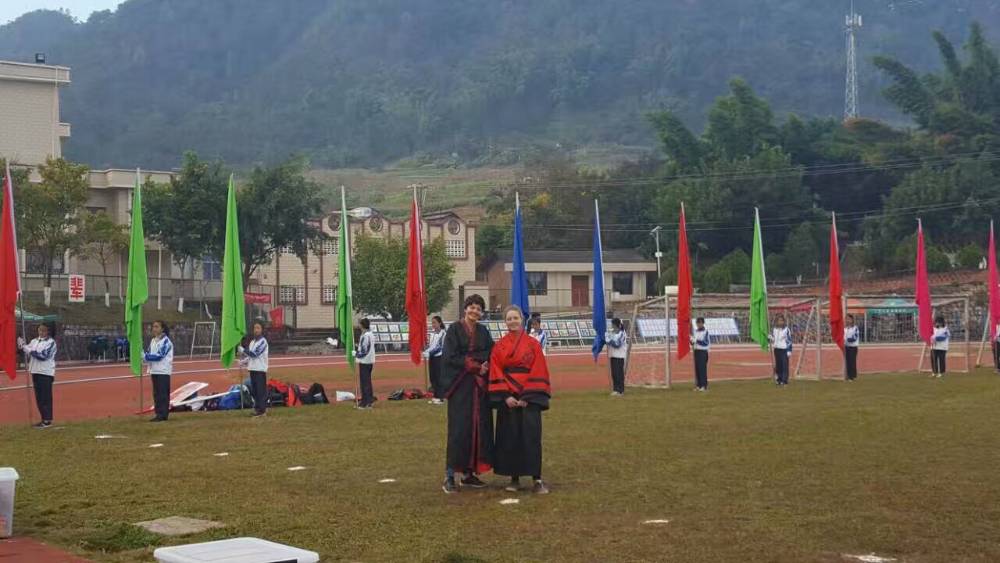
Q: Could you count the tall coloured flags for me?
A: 12